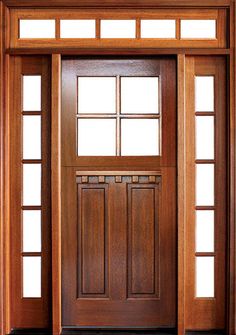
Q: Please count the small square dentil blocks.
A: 5